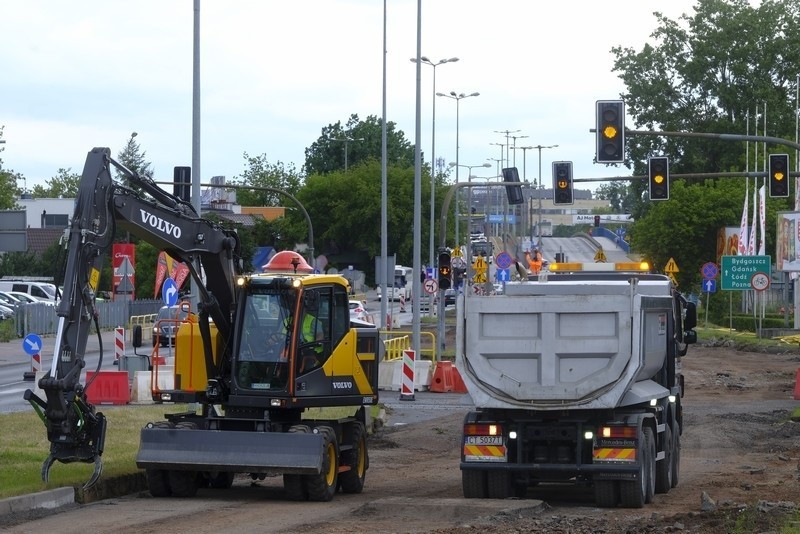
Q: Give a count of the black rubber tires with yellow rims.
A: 2